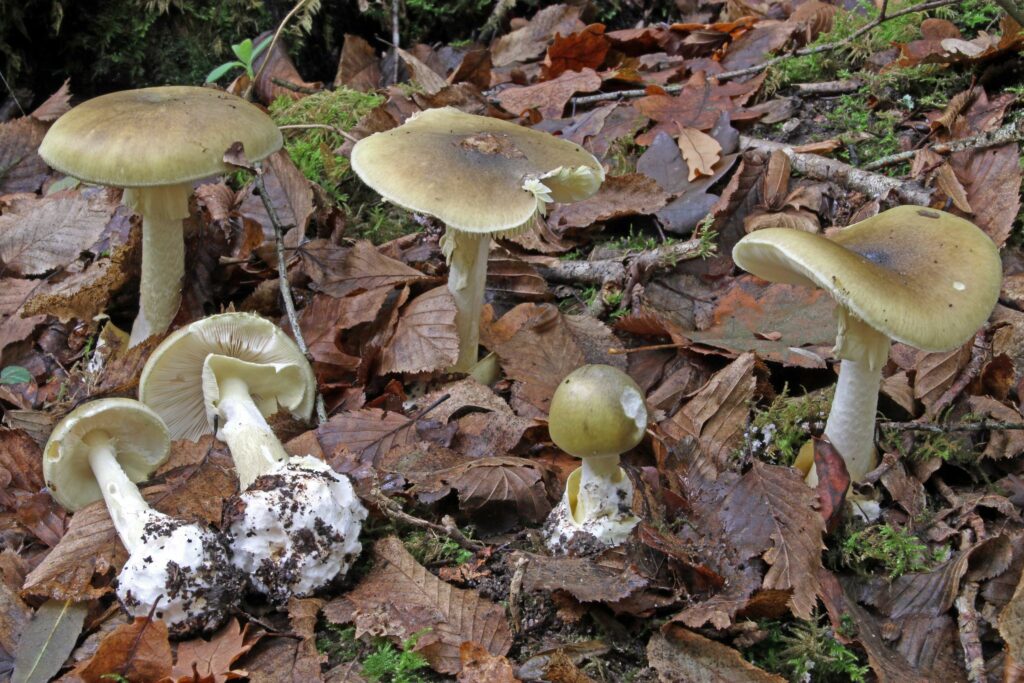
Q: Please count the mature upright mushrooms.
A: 3